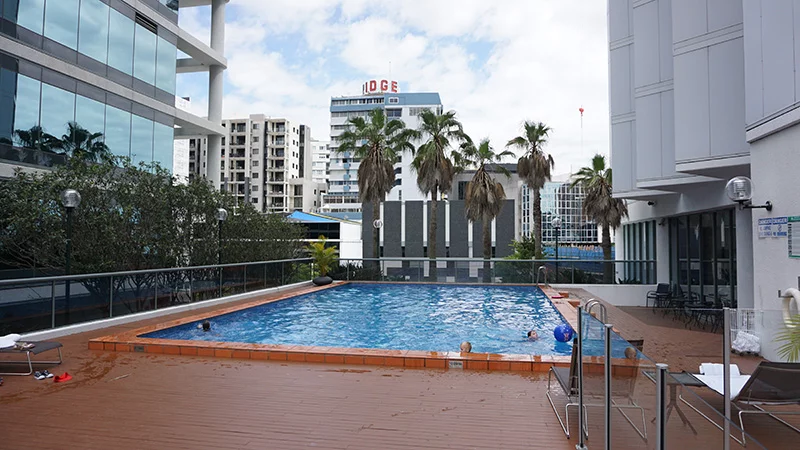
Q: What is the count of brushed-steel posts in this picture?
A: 4